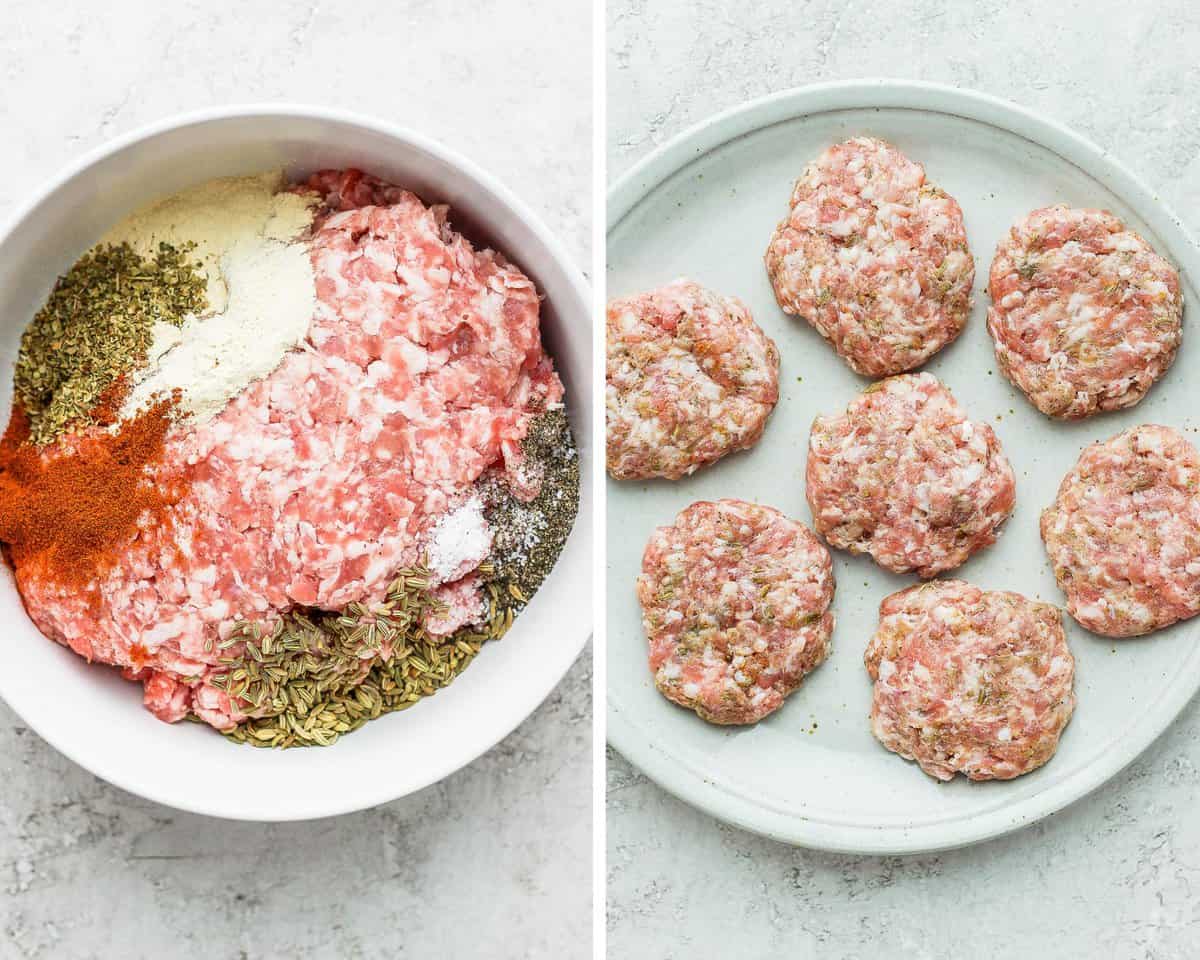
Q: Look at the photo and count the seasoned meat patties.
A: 7